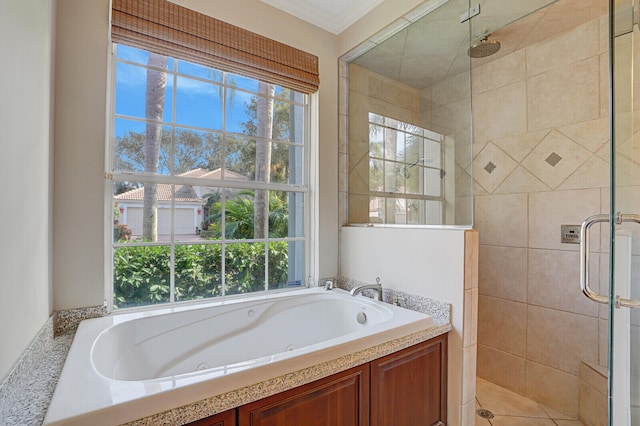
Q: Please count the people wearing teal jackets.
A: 0